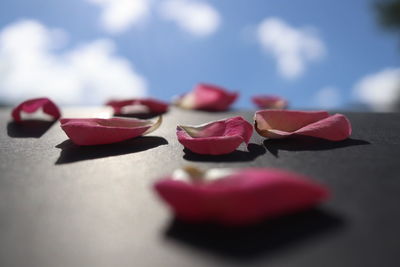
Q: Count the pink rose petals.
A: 8